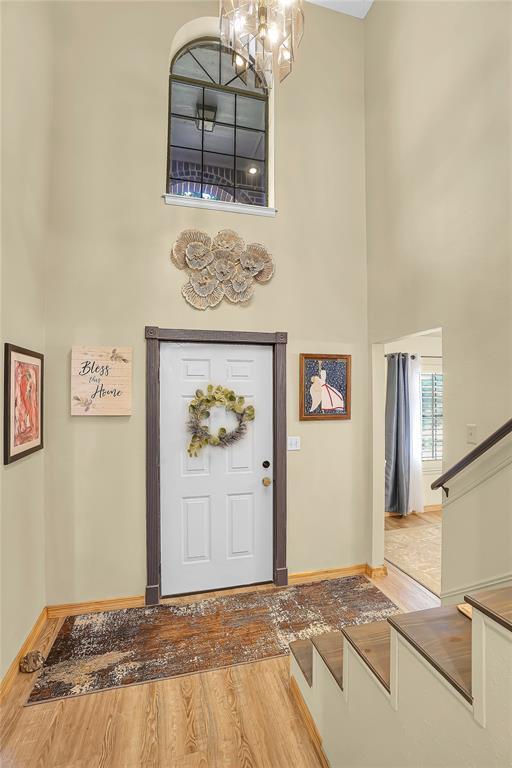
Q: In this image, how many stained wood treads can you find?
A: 5